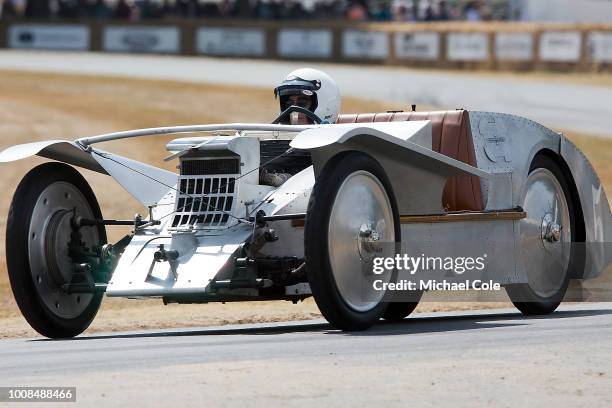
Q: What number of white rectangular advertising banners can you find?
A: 10